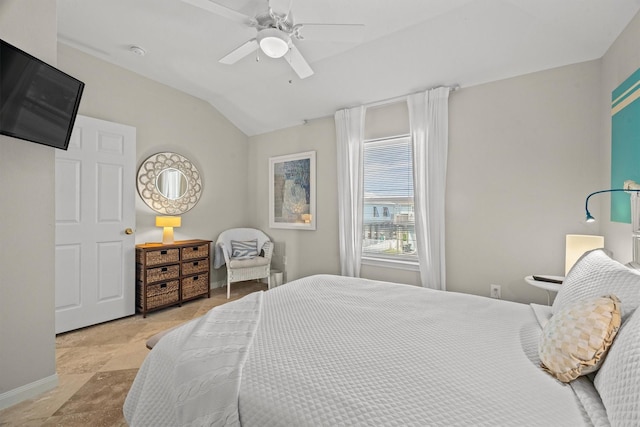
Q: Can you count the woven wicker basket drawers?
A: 6